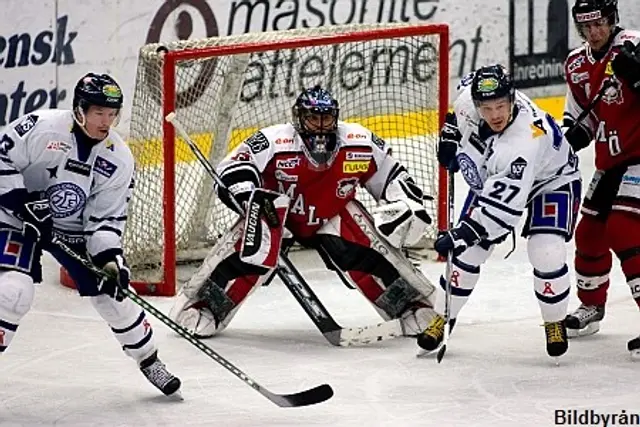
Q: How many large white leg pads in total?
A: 2